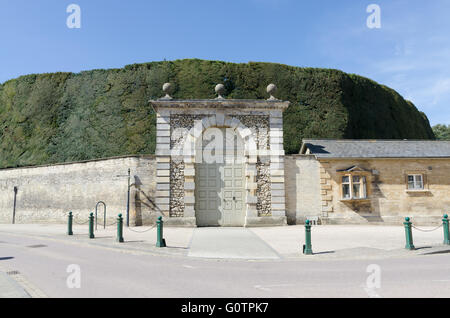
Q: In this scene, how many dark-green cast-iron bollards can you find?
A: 7